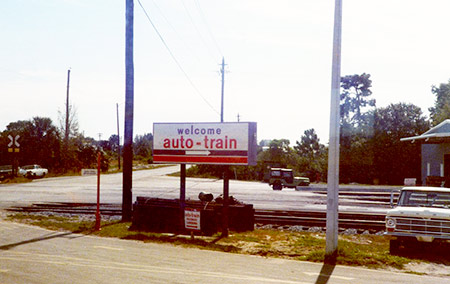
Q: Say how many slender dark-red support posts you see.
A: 2